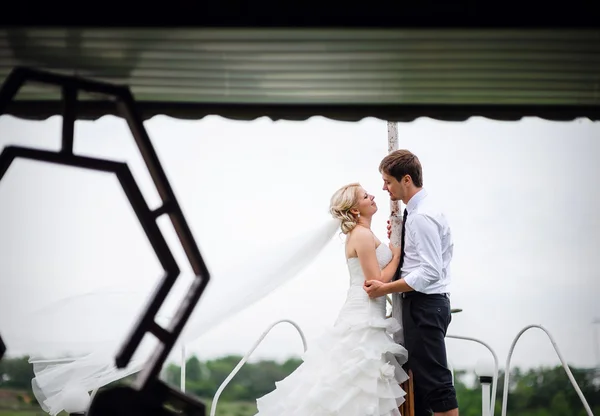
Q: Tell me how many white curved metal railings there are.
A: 3